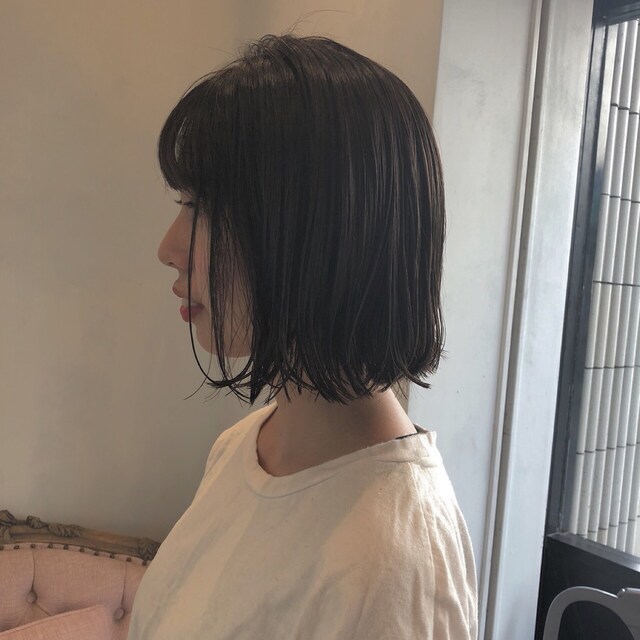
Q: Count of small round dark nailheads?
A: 10